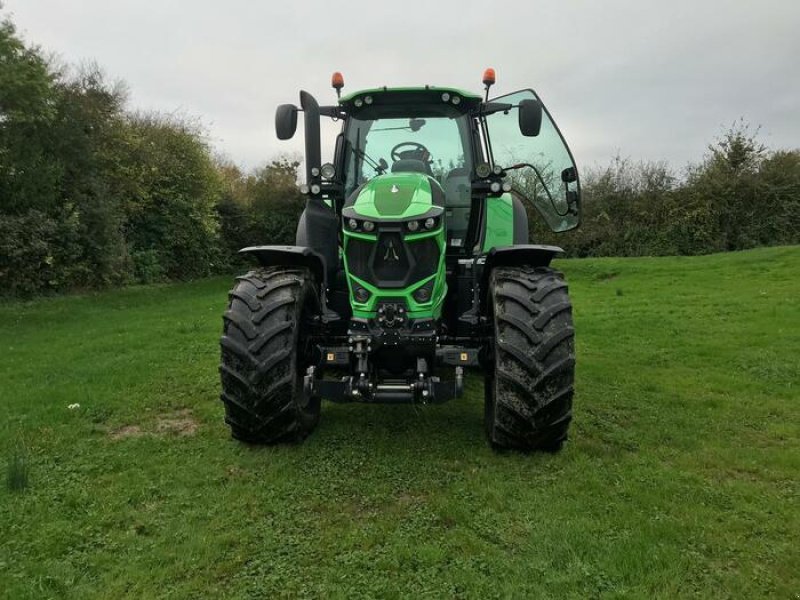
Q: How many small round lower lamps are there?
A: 2